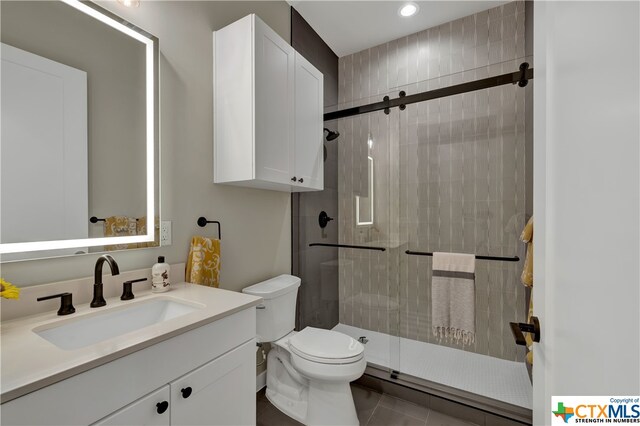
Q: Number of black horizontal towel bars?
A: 2